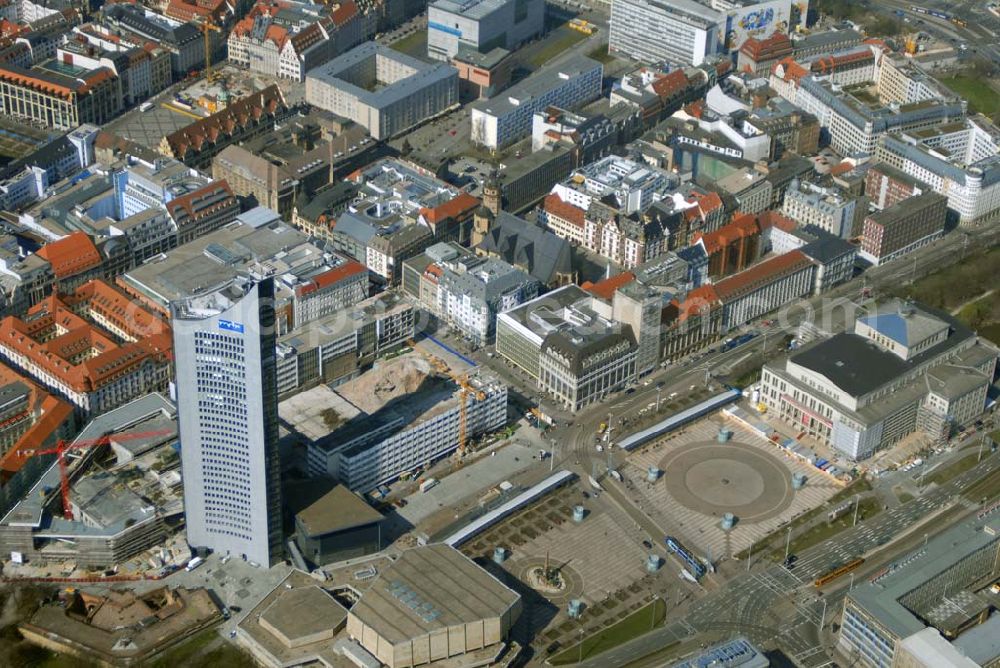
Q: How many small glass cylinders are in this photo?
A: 8